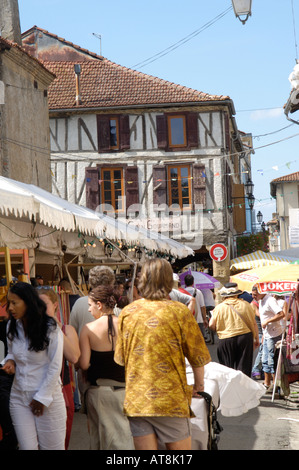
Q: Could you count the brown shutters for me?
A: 8